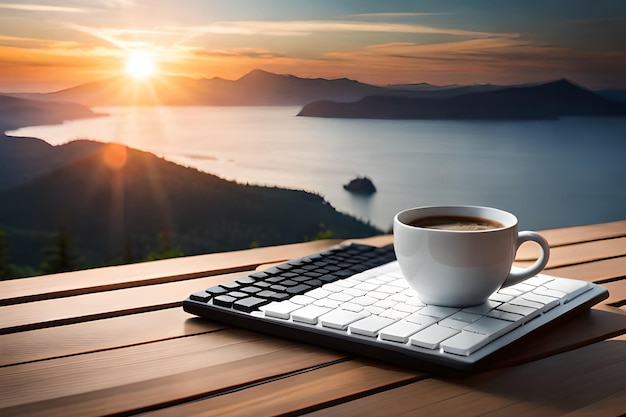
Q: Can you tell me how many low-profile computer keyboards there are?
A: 1